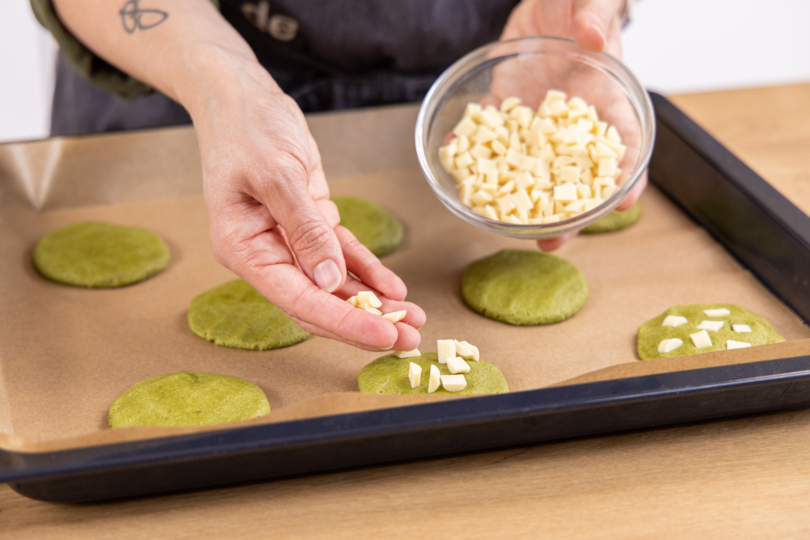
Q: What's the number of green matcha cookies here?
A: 8